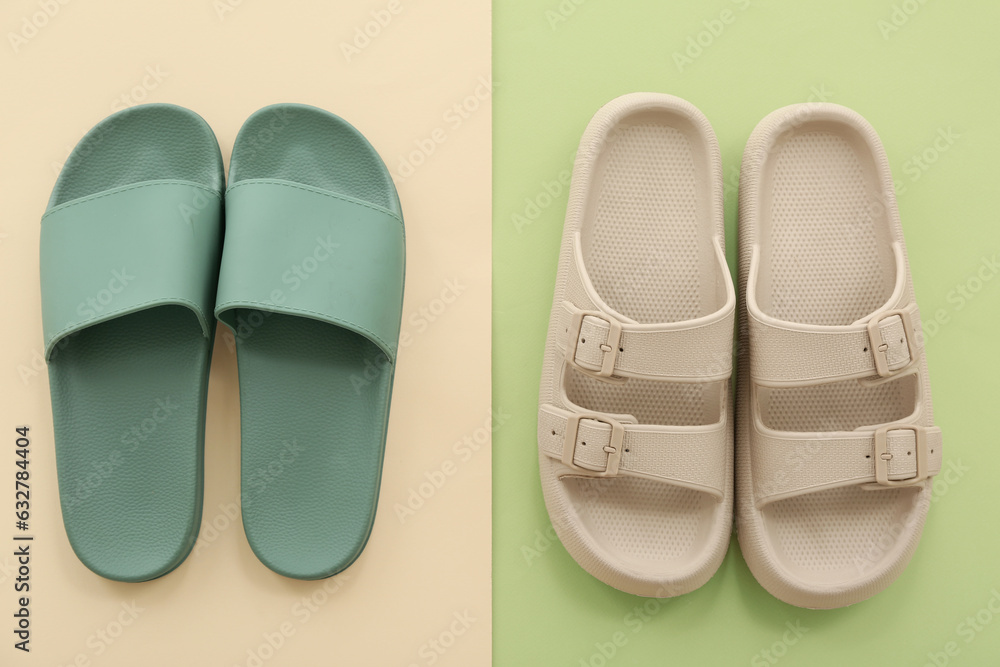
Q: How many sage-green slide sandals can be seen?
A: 2